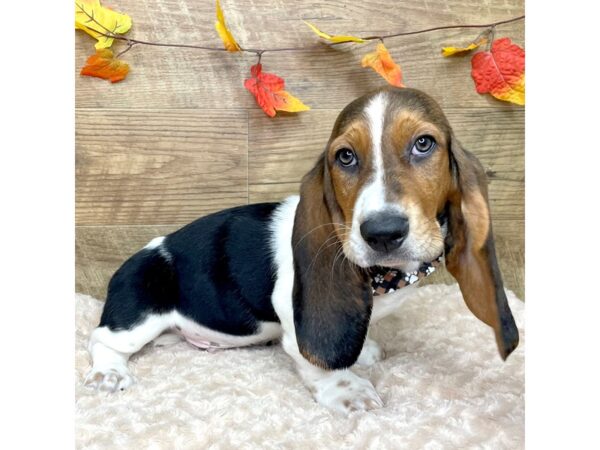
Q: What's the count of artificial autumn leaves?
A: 8